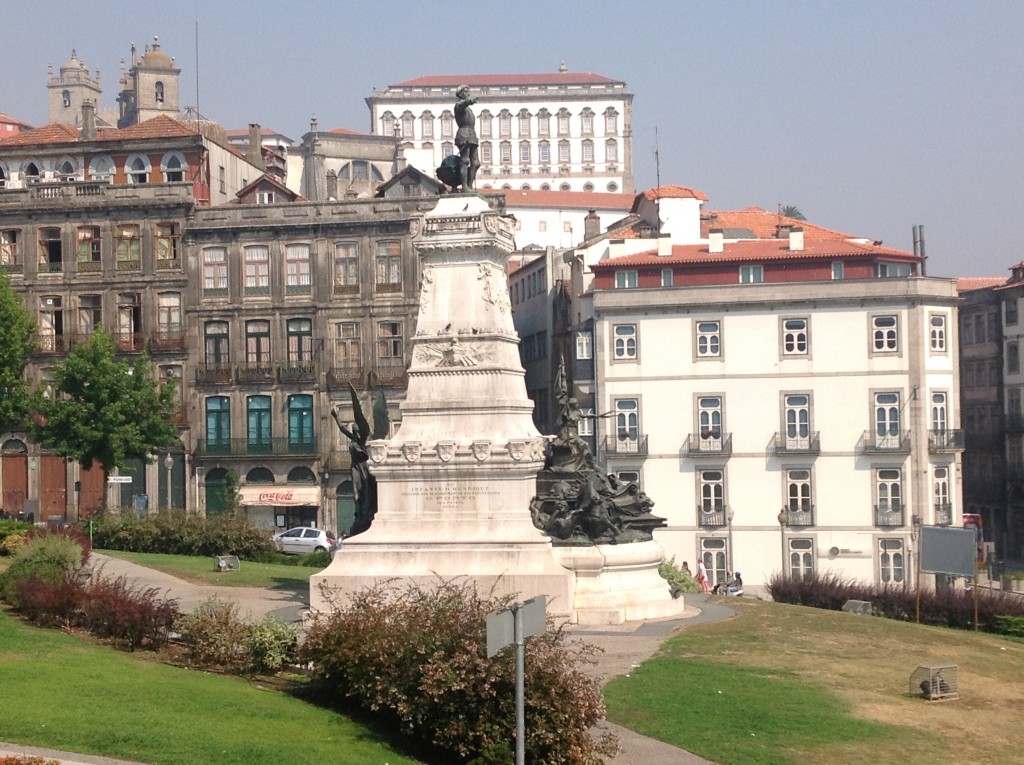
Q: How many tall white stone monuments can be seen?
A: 1